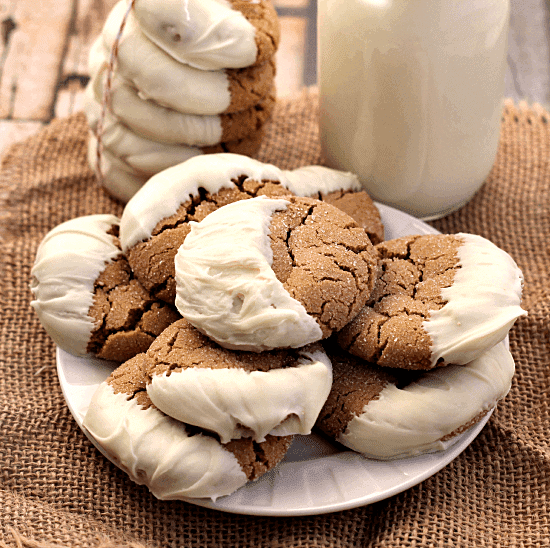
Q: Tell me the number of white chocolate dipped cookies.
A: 13